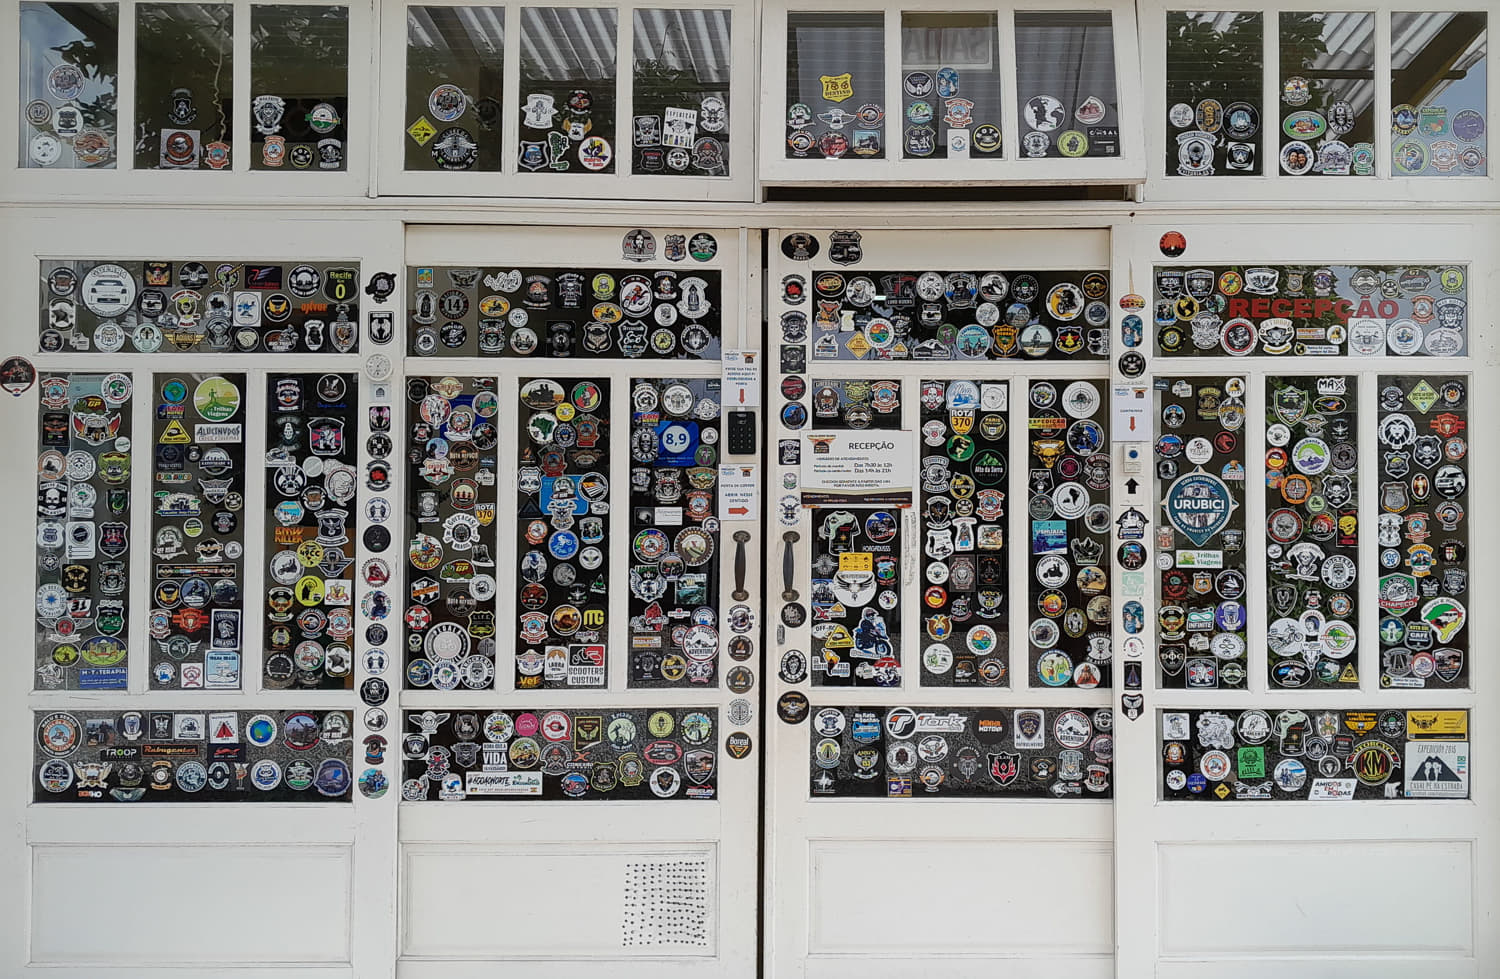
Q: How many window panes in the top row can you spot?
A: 12